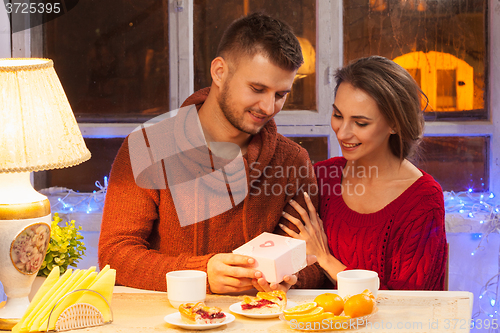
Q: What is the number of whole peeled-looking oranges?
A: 2